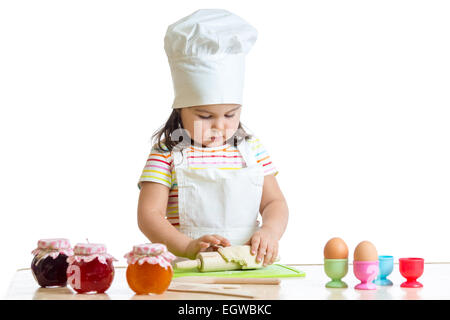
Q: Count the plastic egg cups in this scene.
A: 4